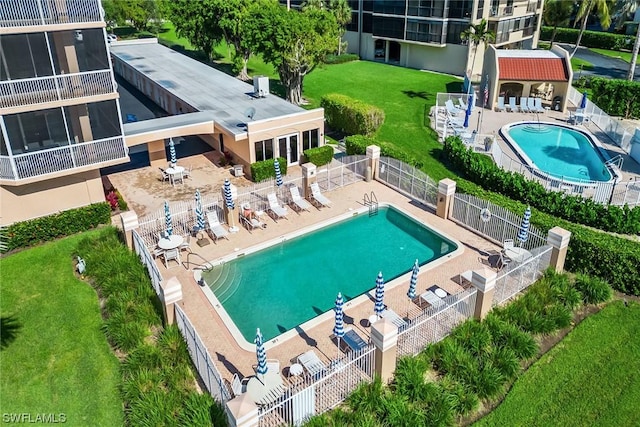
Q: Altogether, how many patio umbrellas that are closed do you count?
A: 13